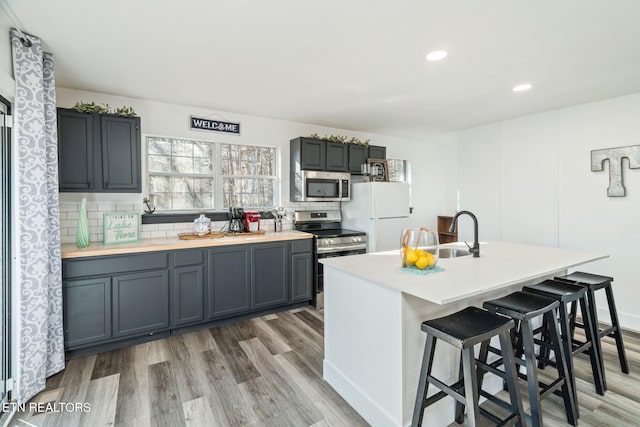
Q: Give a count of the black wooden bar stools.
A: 4